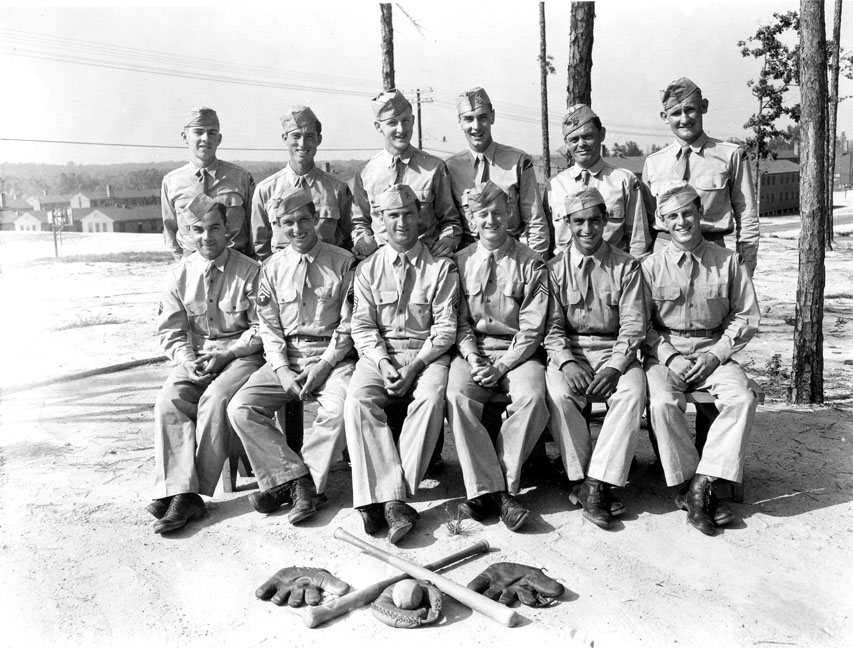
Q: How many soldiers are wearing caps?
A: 12